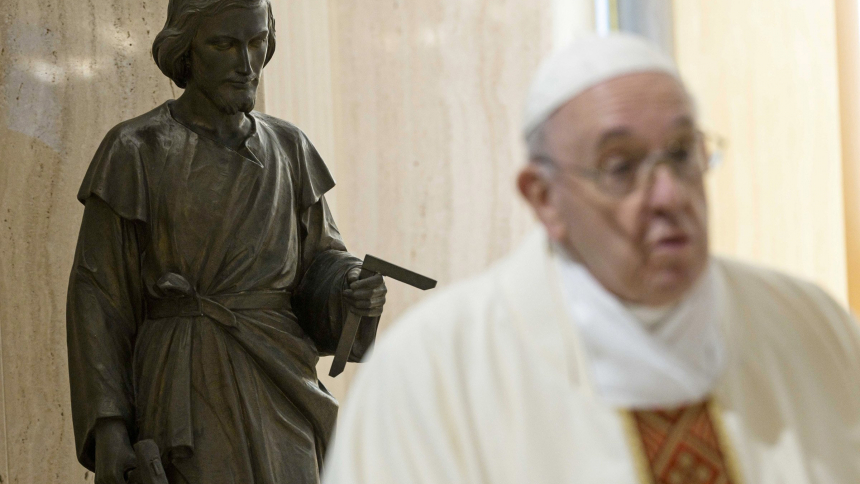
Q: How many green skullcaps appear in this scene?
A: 0